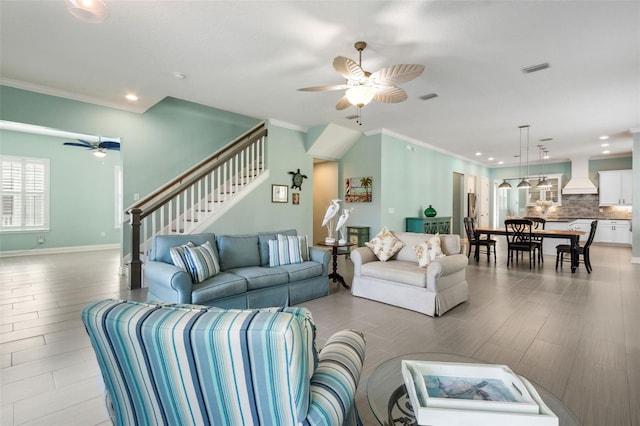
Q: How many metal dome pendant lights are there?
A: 3